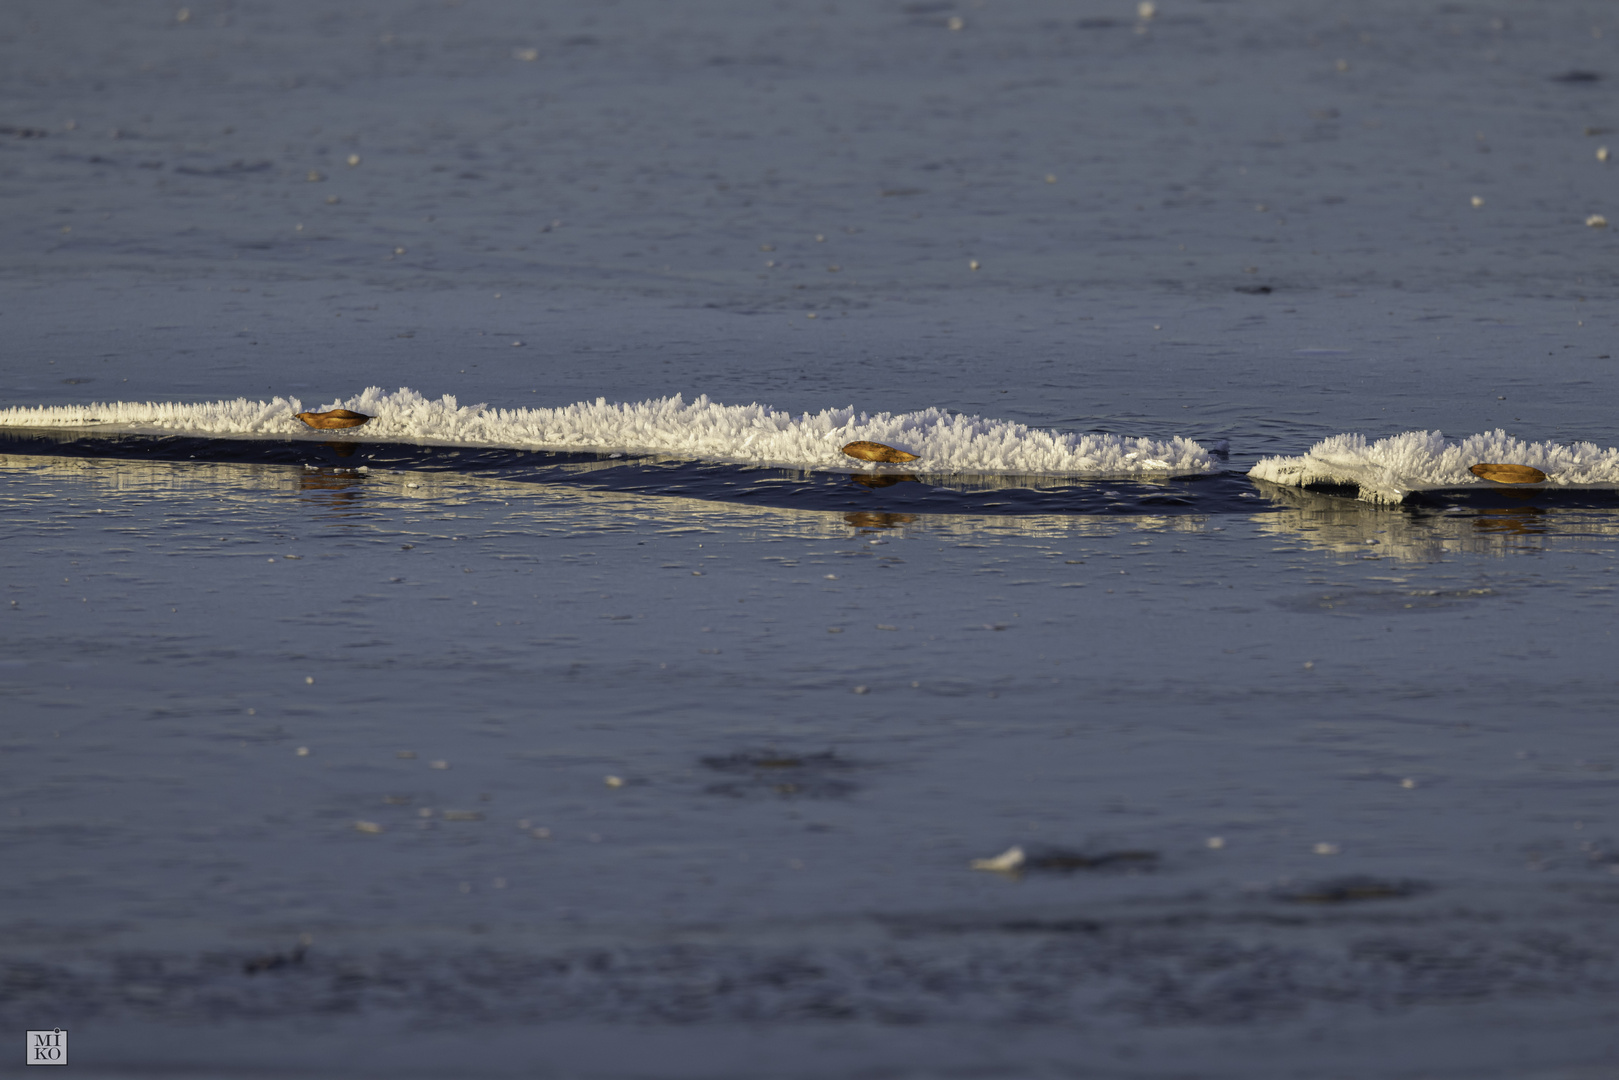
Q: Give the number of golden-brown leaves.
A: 3